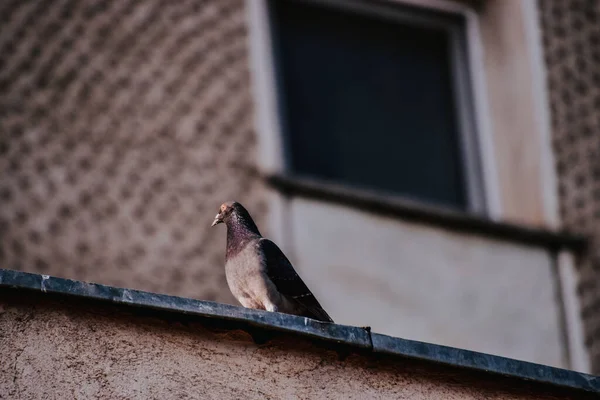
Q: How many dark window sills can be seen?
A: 1